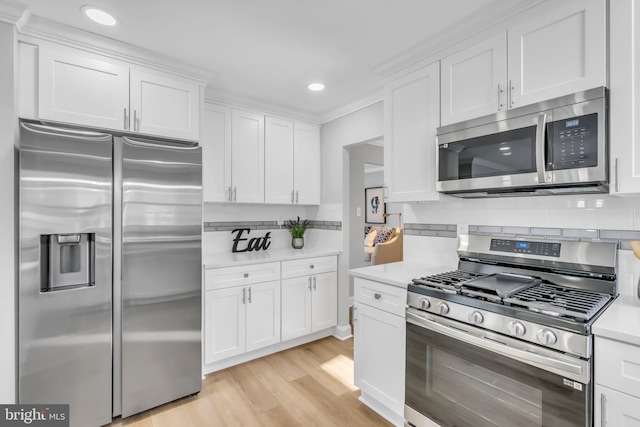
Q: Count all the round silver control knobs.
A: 5